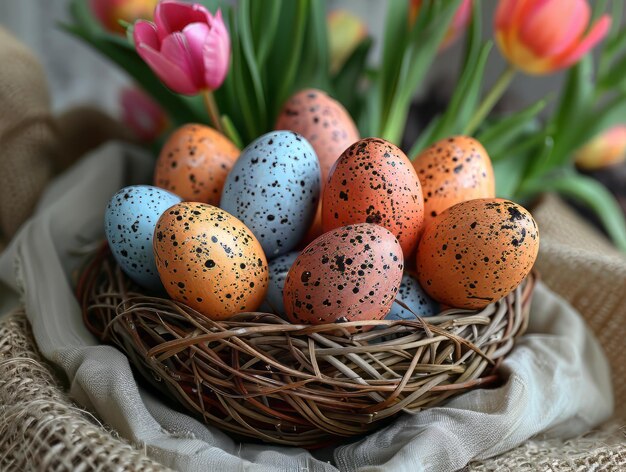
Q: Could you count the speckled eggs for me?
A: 11